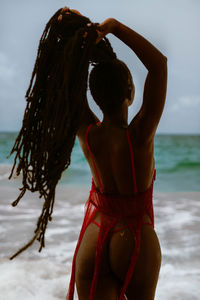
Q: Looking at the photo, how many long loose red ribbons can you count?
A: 3